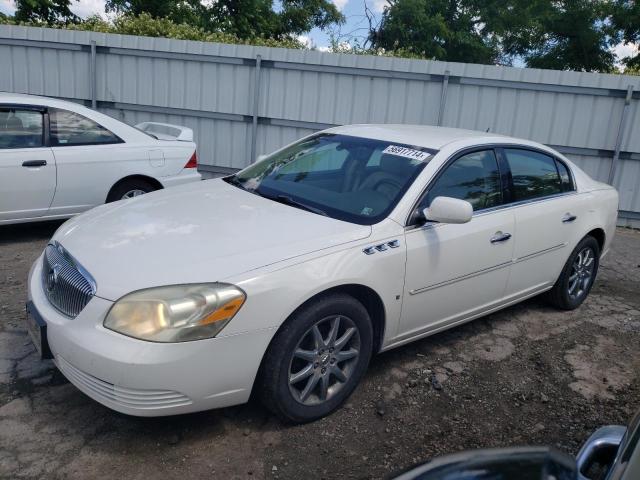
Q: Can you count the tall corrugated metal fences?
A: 1